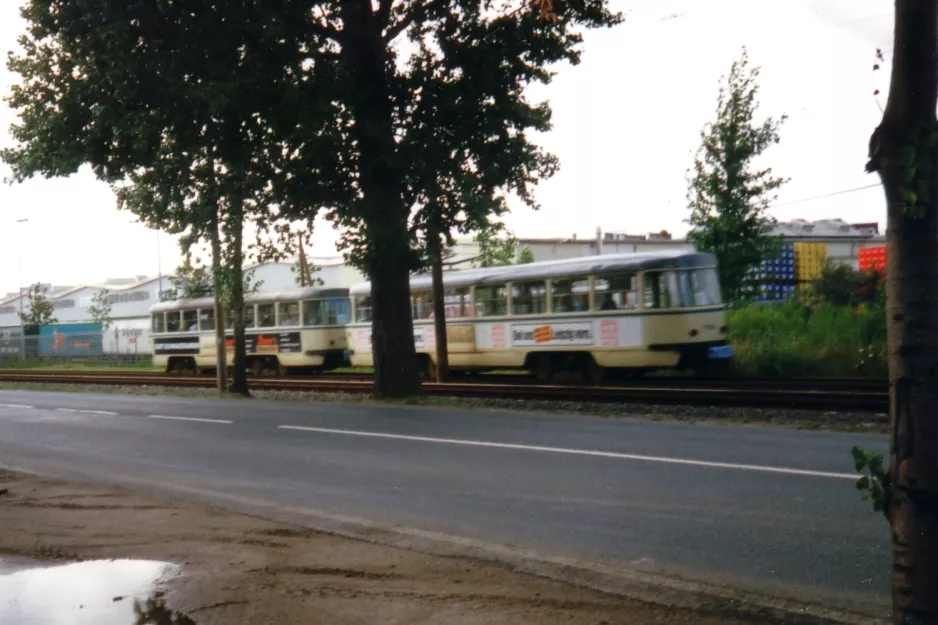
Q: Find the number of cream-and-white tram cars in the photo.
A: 2